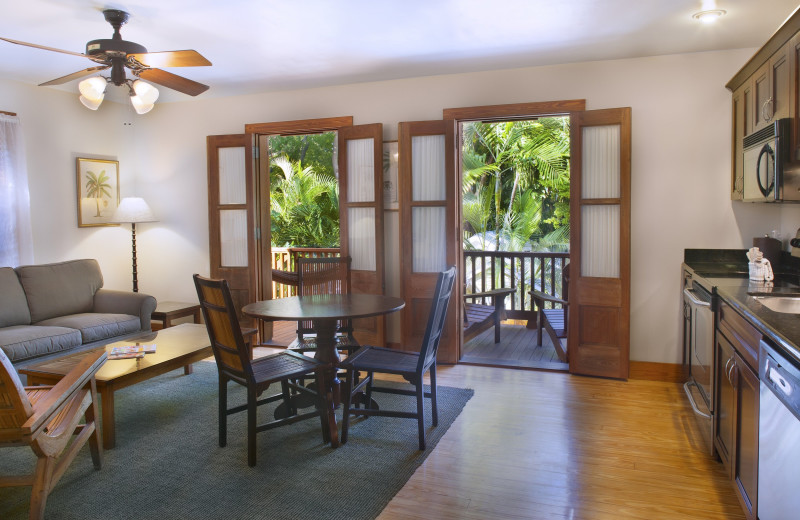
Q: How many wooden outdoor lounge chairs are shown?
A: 2